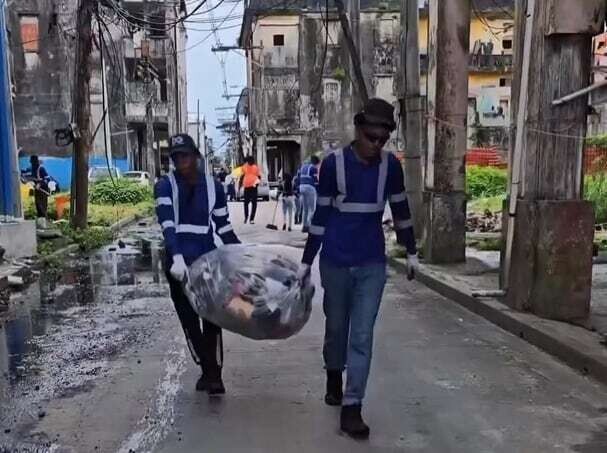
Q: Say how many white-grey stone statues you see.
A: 0